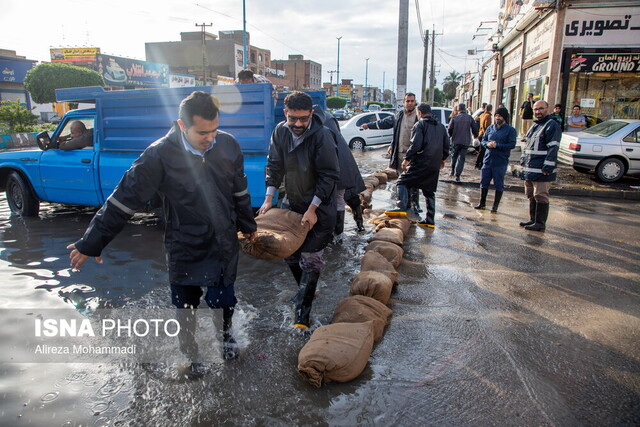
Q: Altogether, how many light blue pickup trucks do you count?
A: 1